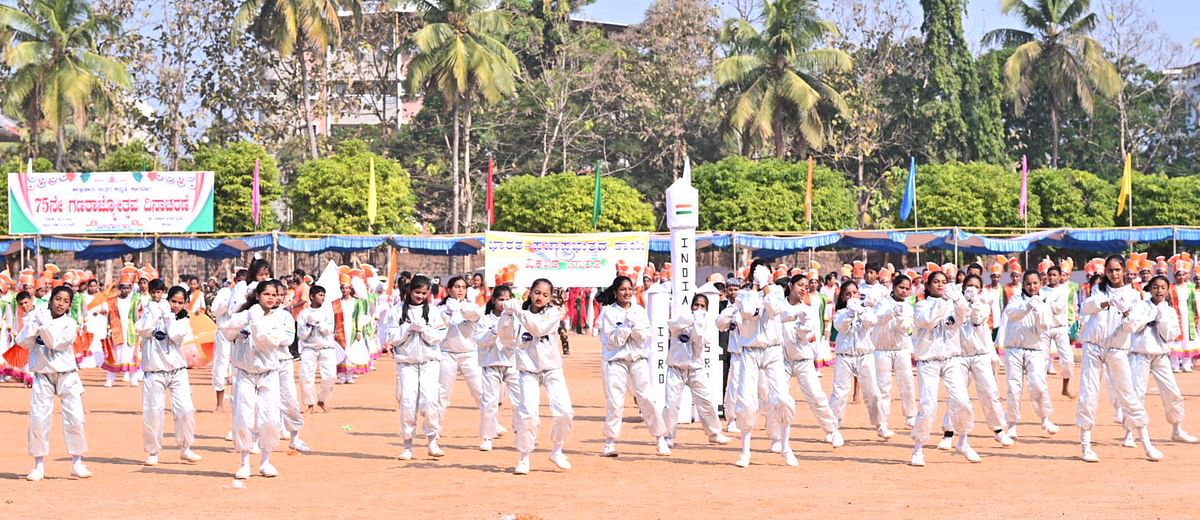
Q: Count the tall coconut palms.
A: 5